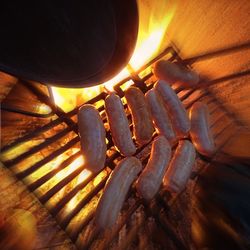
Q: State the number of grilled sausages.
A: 10